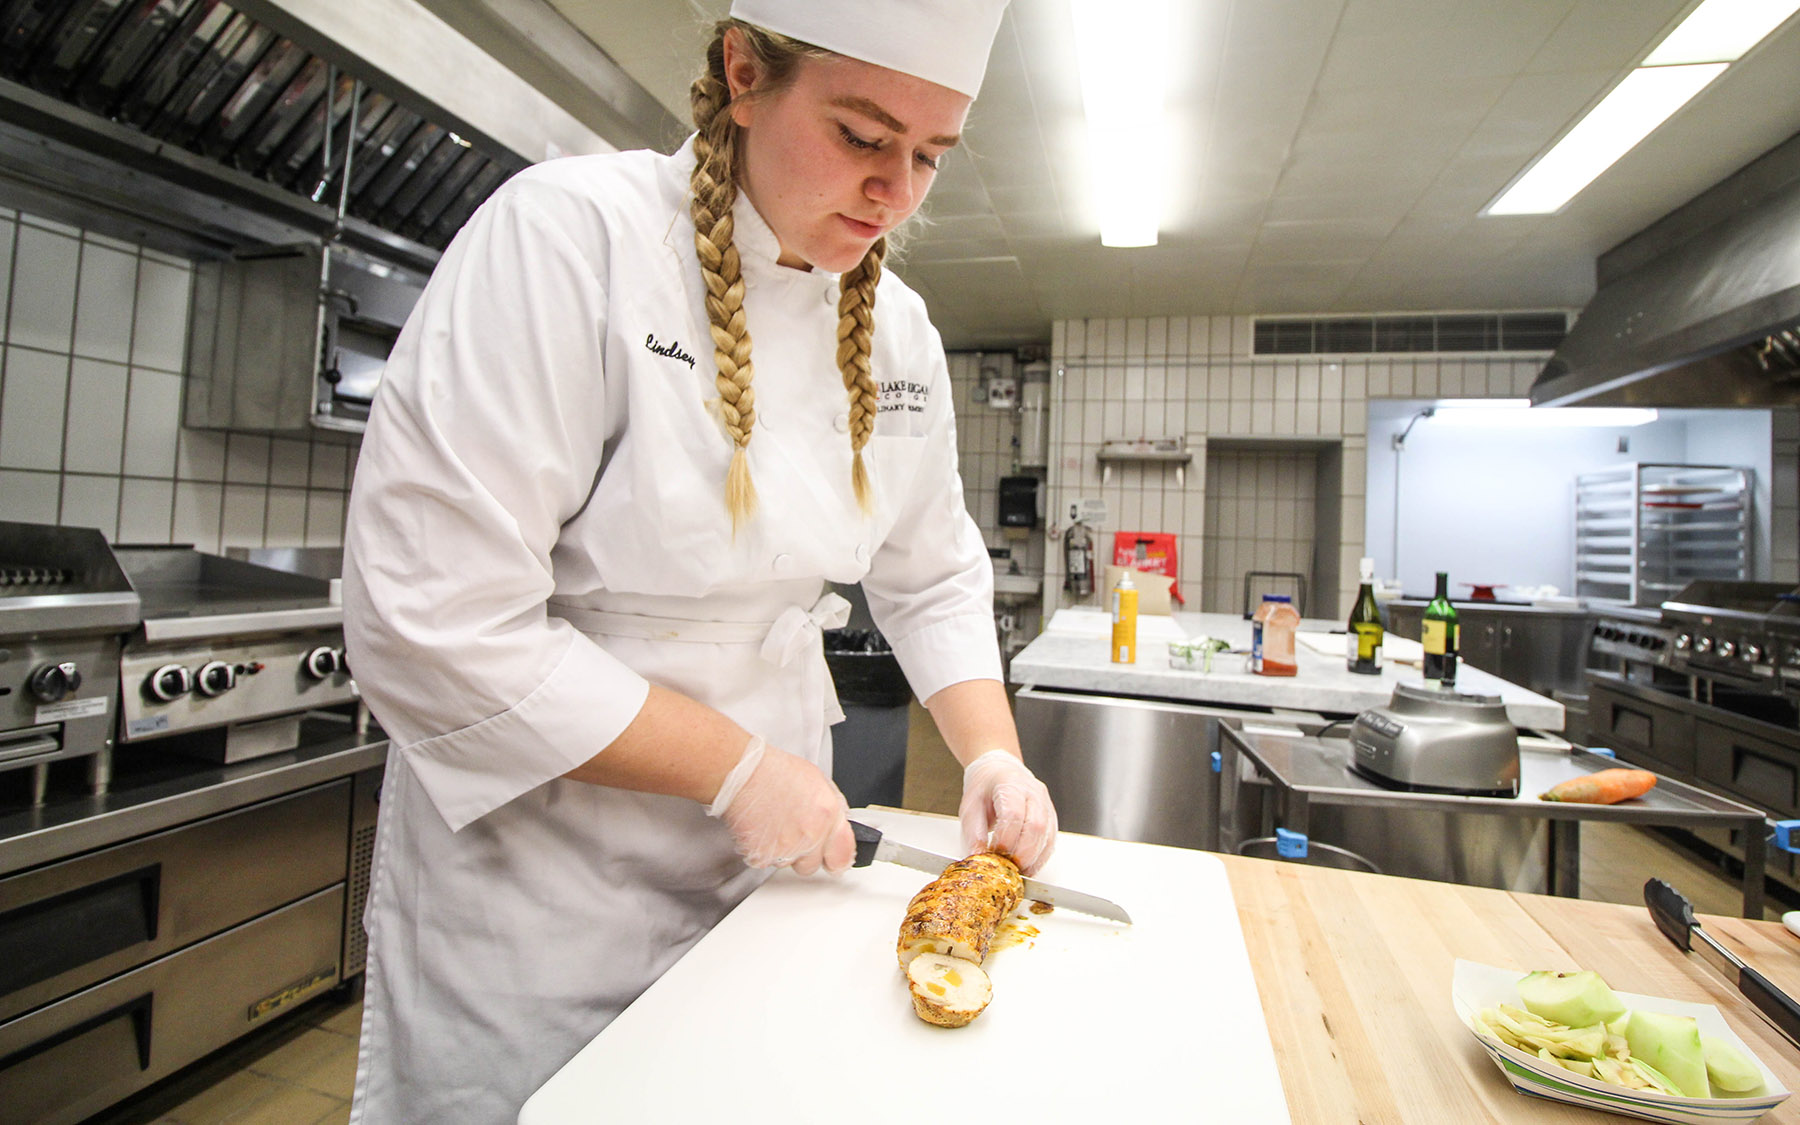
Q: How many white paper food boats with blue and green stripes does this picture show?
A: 1